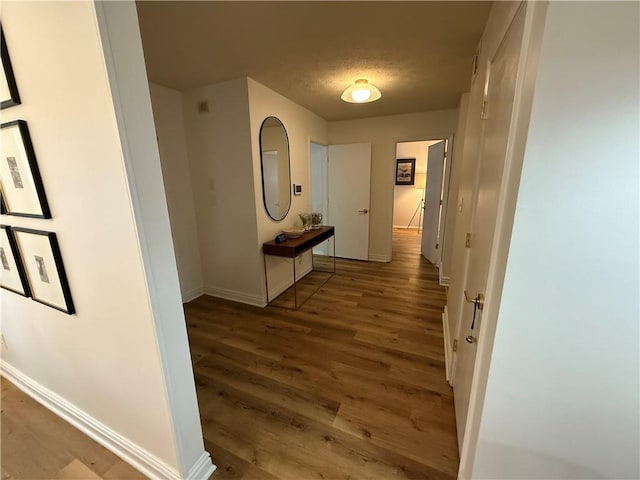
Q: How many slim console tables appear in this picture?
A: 1